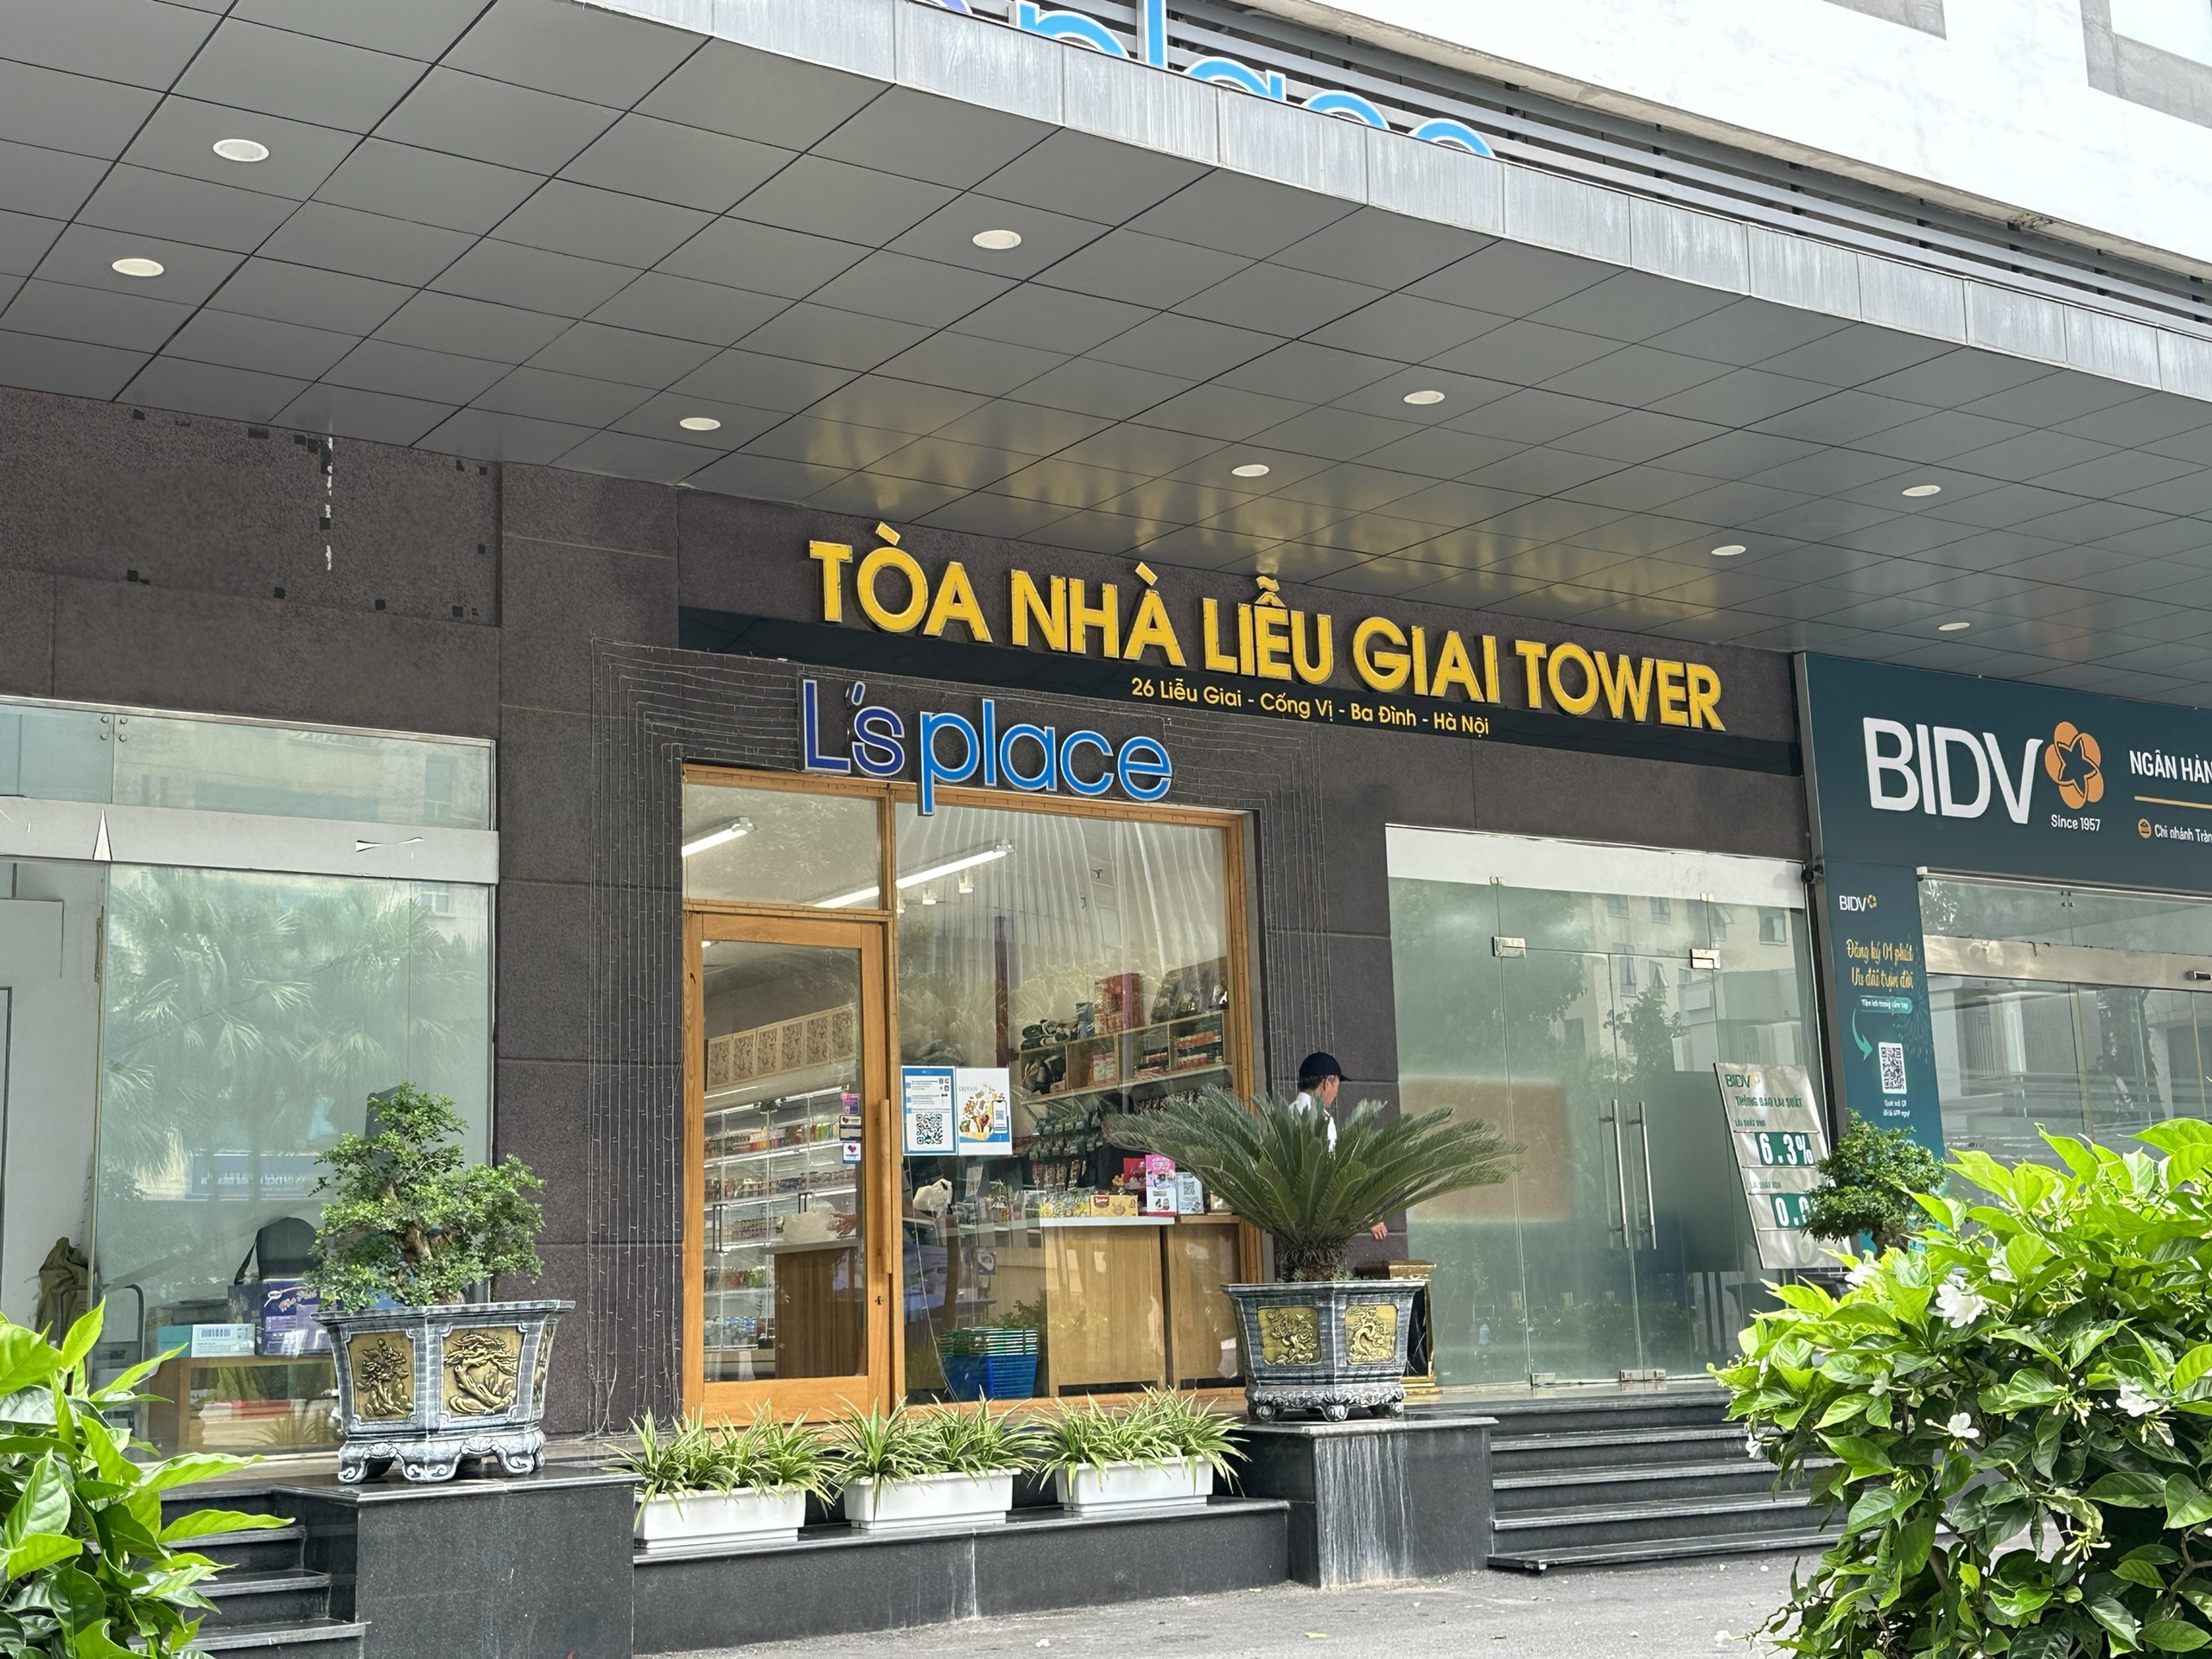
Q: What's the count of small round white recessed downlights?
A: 9